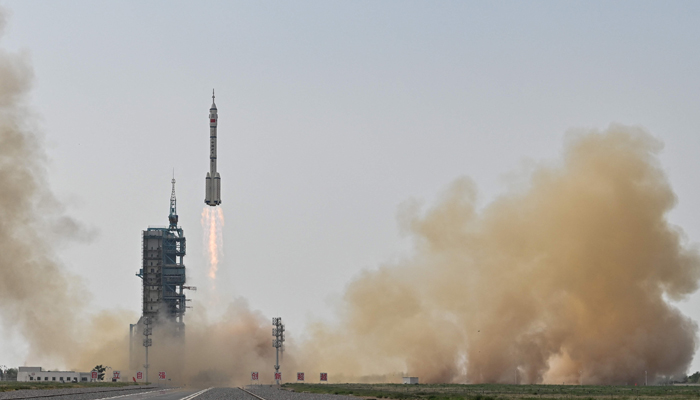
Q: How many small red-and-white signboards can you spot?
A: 8